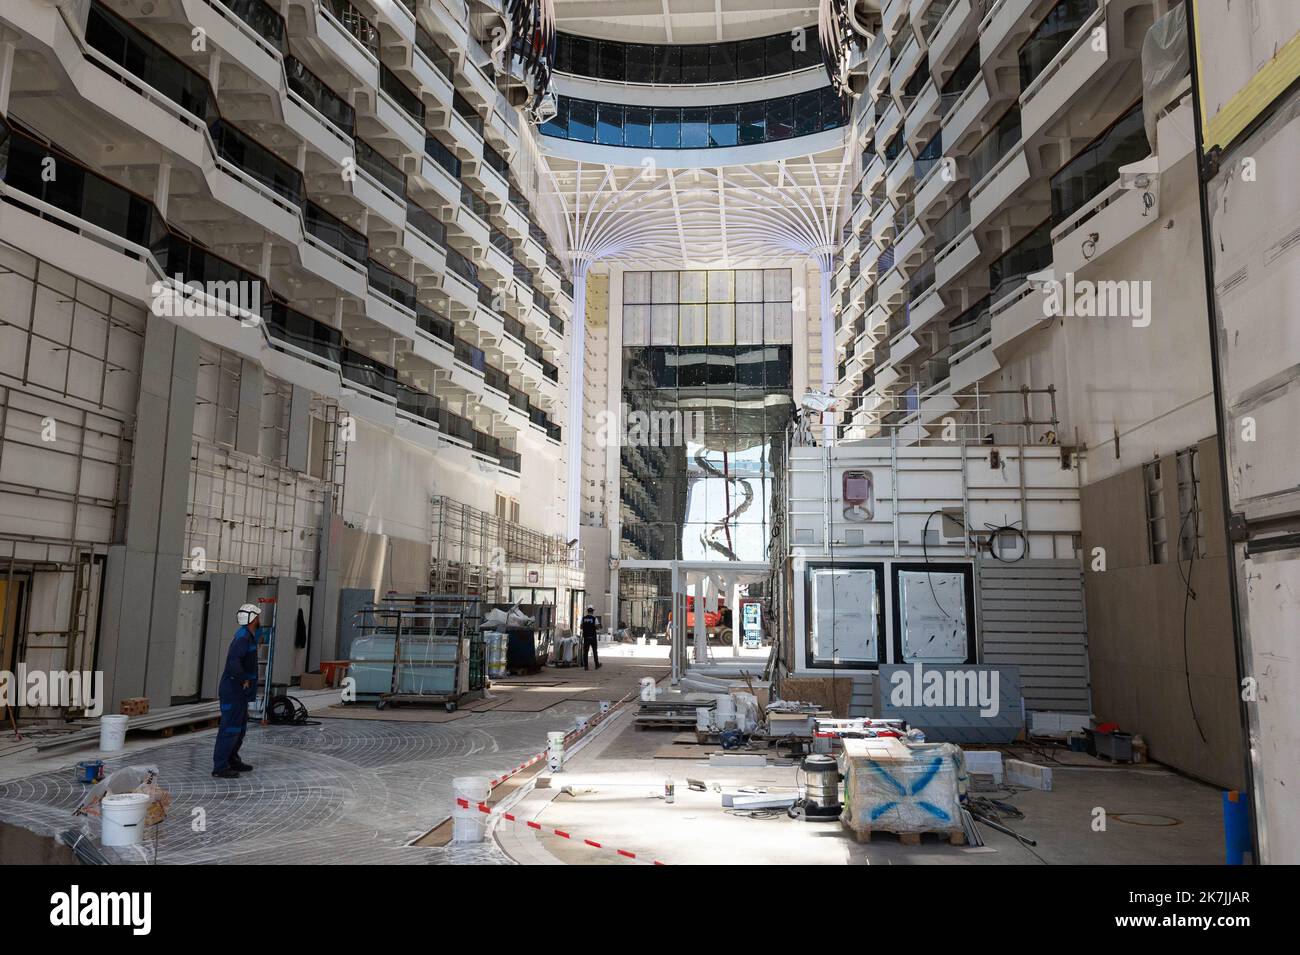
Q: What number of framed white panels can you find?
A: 2